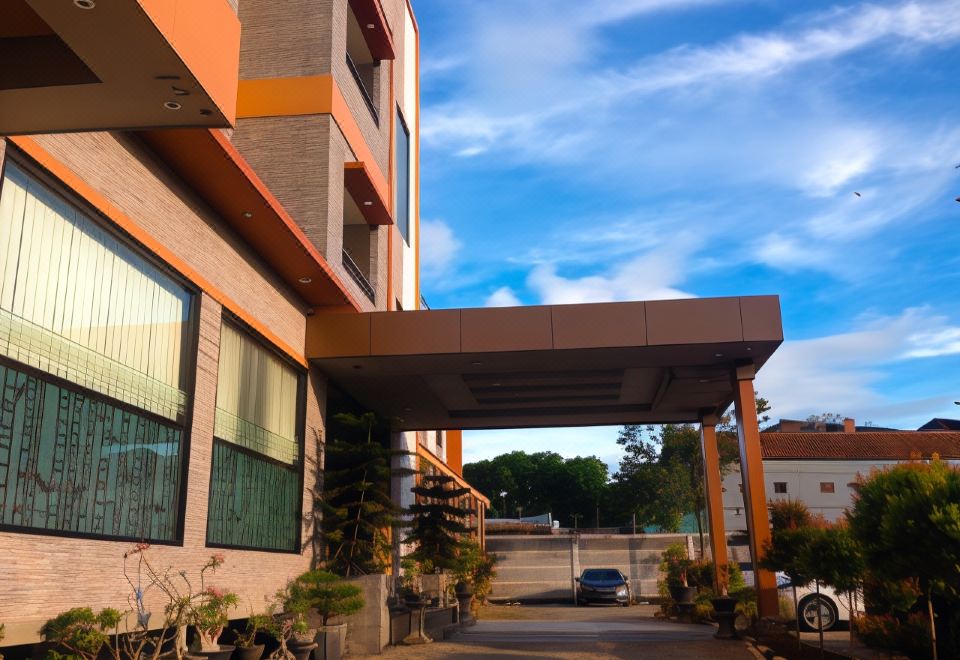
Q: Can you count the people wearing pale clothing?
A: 0